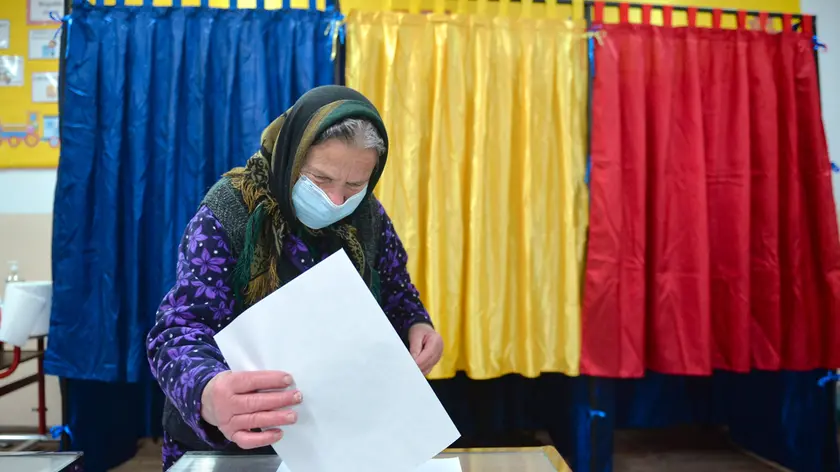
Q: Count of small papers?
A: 5